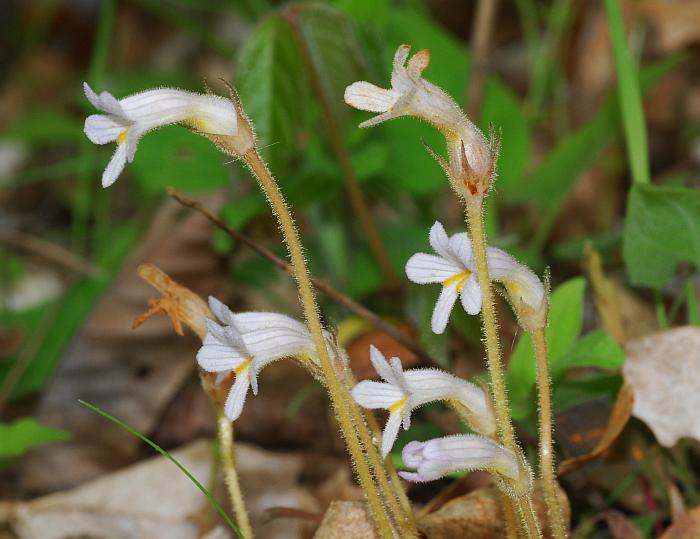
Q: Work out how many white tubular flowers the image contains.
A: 6